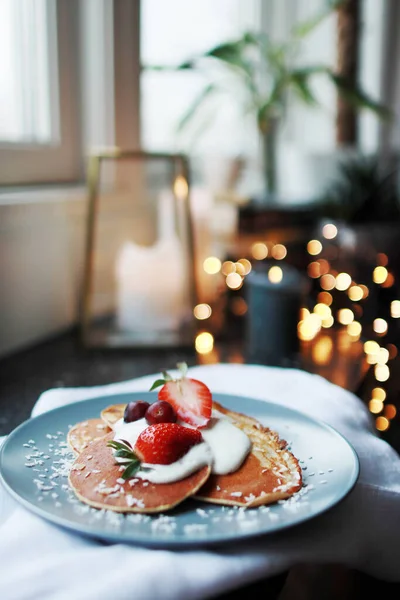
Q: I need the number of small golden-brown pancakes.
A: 4